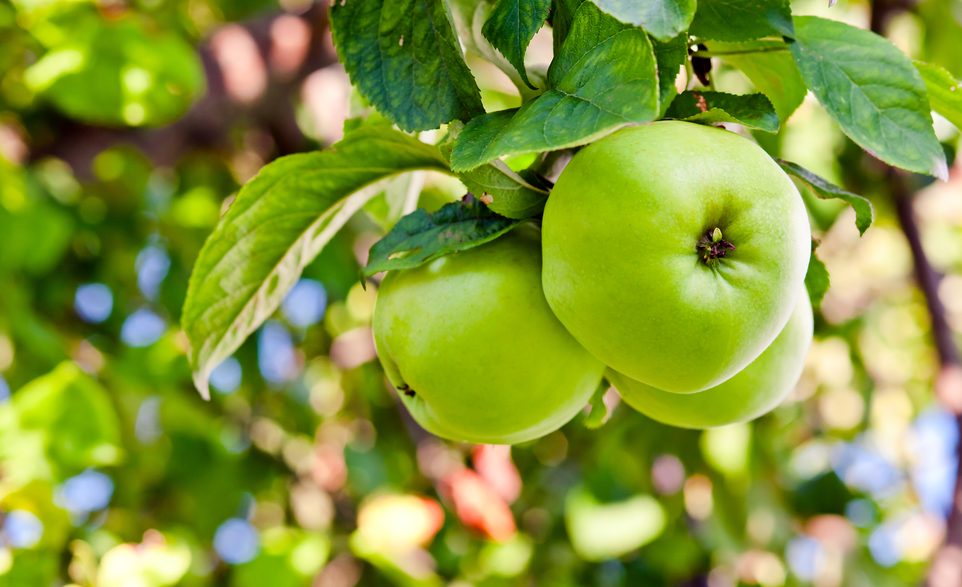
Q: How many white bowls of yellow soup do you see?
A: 0